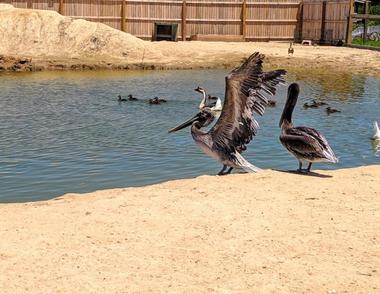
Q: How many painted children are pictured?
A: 0